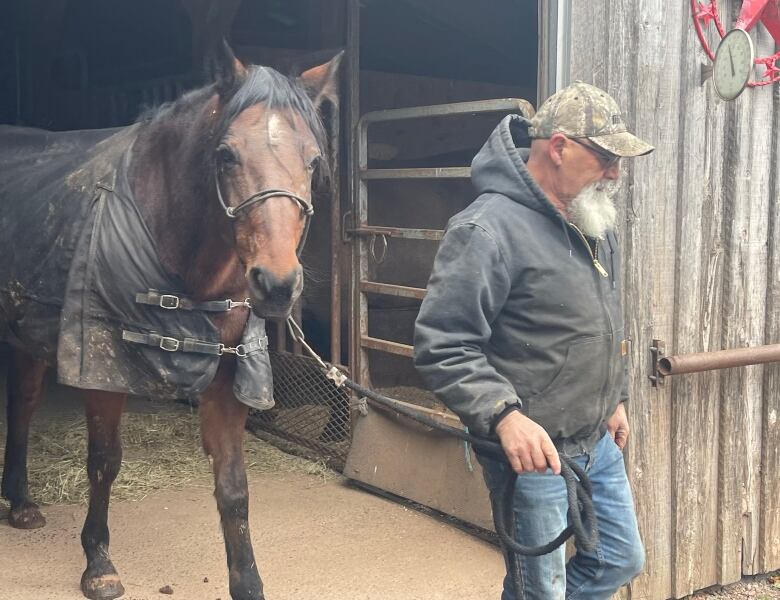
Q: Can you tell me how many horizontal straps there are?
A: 2